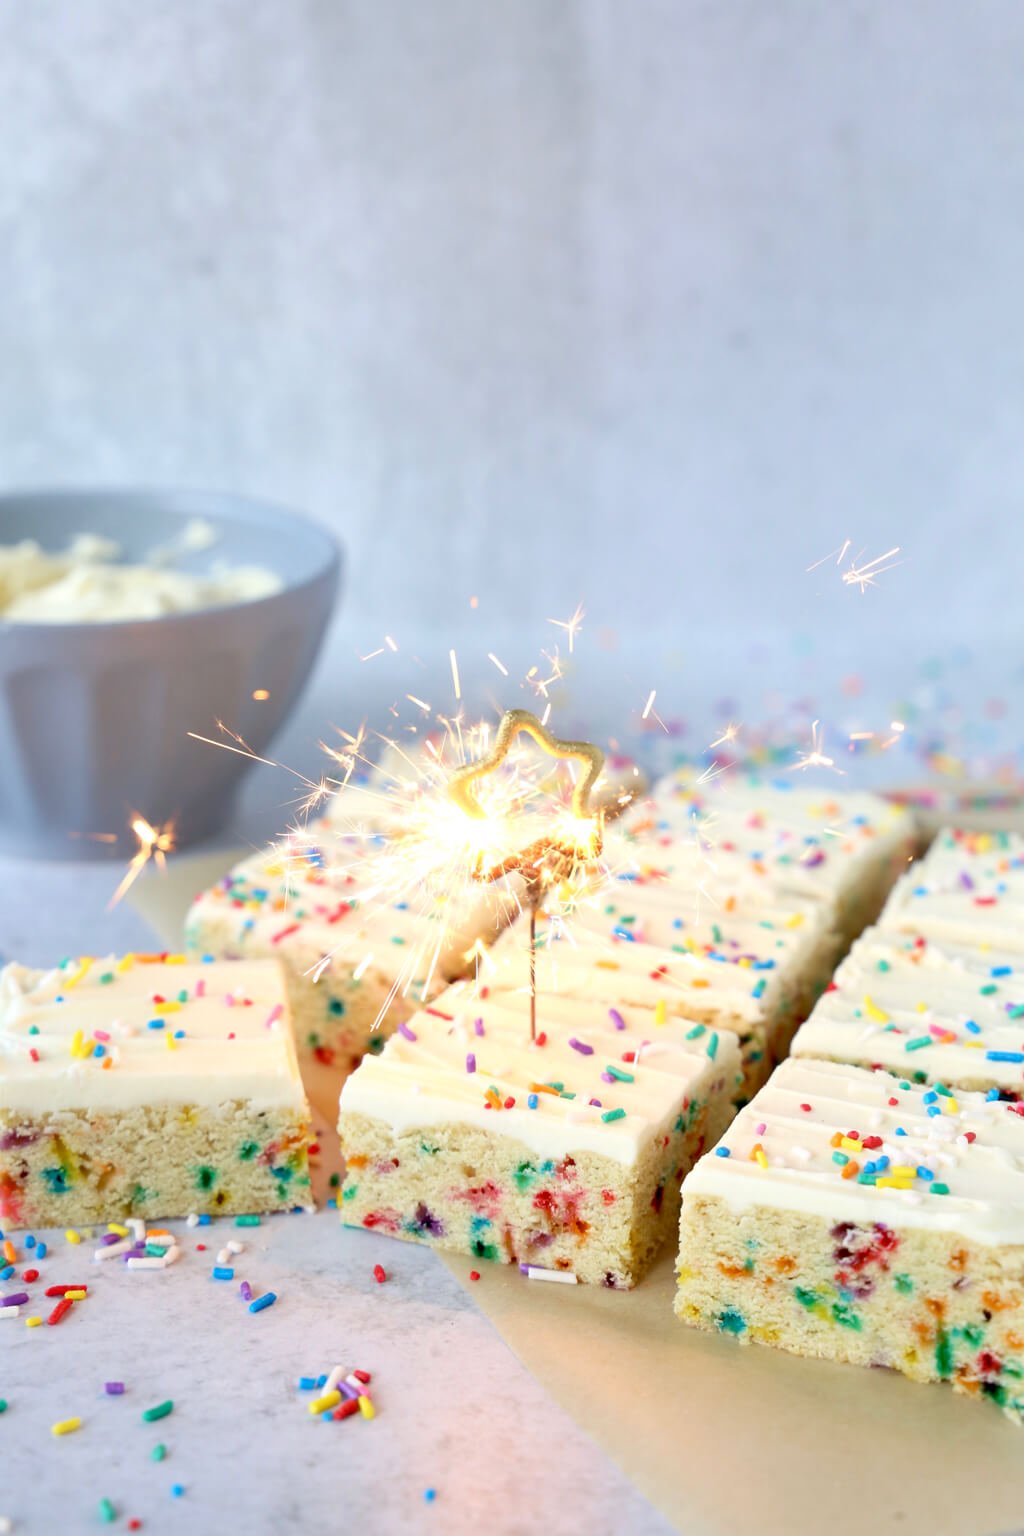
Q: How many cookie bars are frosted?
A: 9